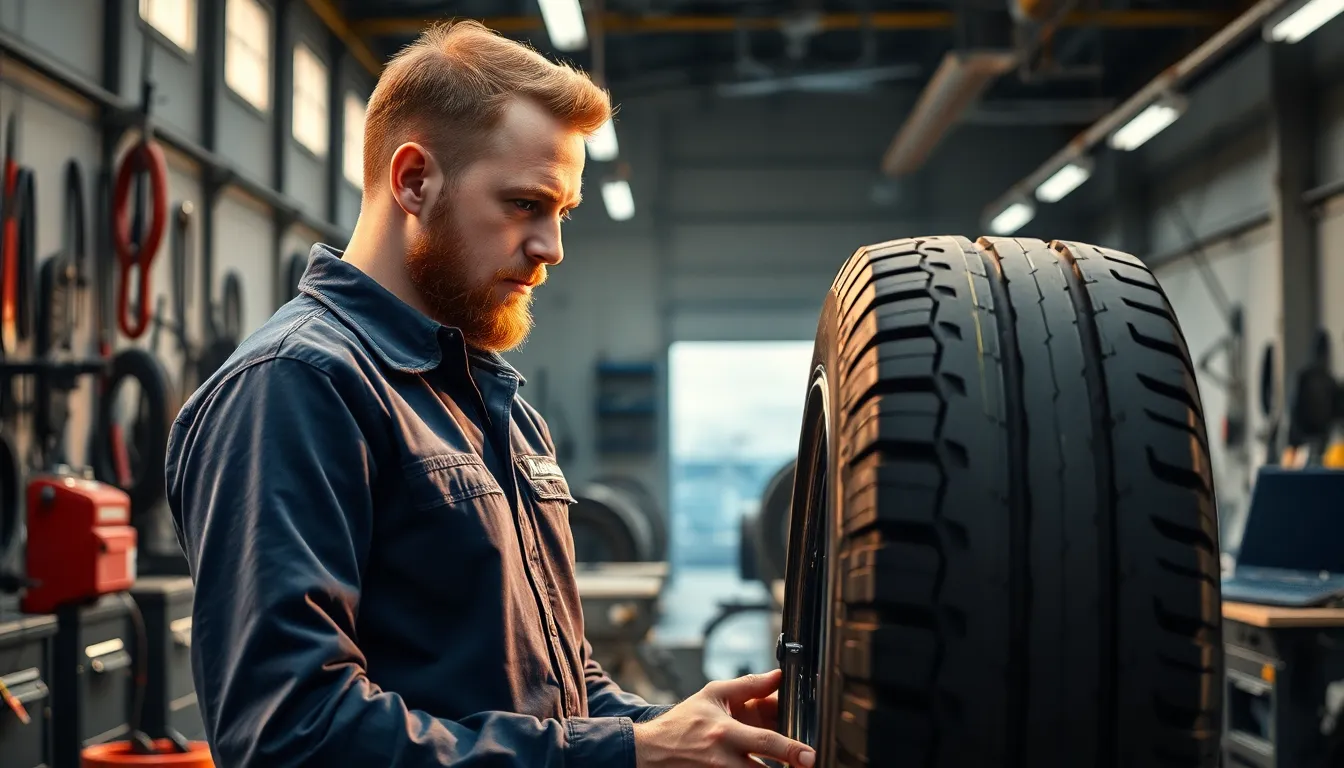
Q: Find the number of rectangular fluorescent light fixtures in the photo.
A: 7